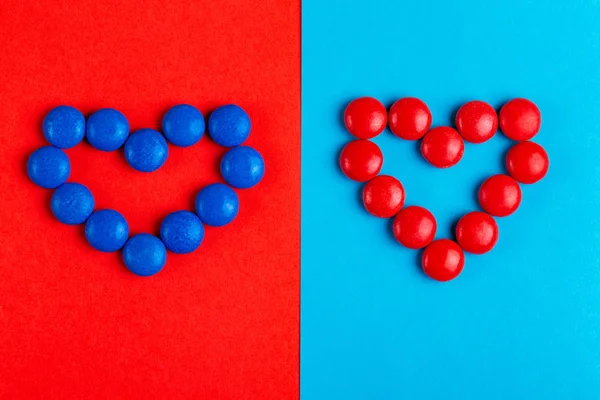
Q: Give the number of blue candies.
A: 12